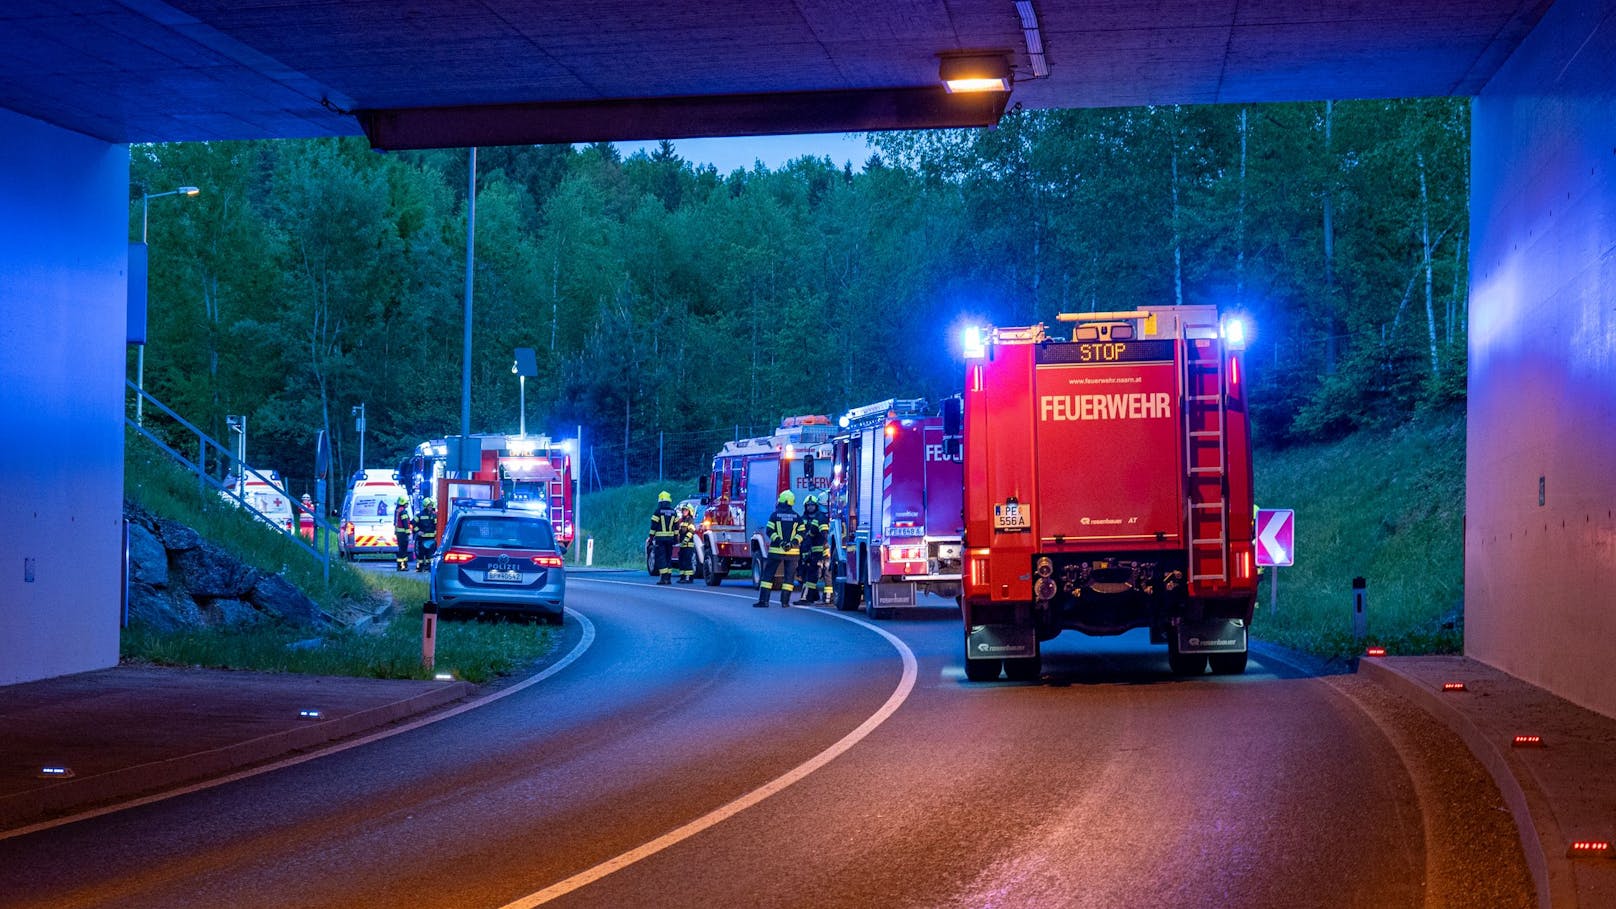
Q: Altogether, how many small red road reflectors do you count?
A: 4